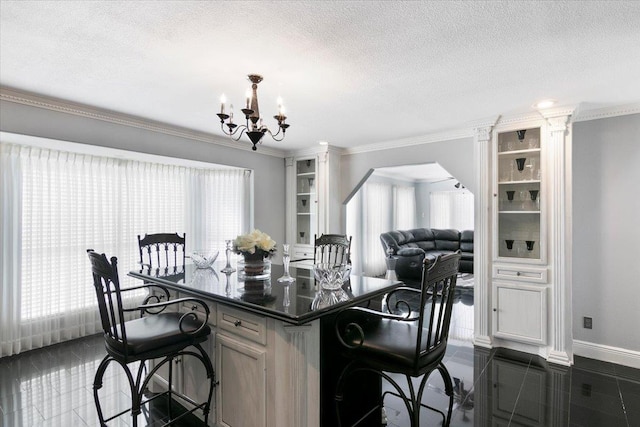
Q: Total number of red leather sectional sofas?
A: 0